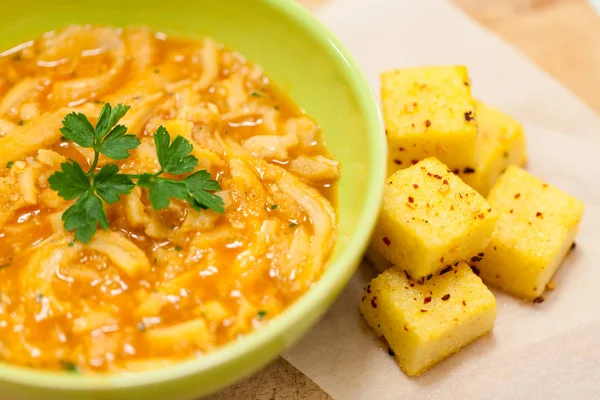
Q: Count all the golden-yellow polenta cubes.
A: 5